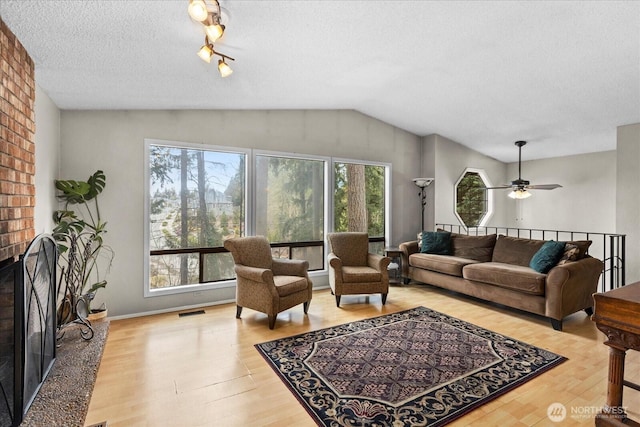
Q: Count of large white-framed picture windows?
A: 3